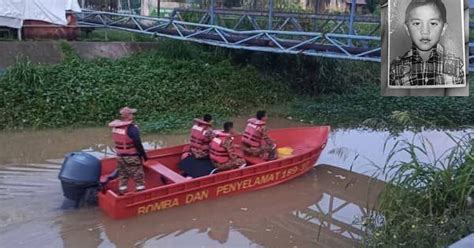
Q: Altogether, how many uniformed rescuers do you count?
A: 4